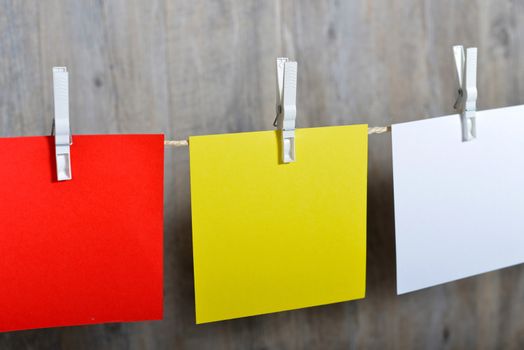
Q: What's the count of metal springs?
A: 3